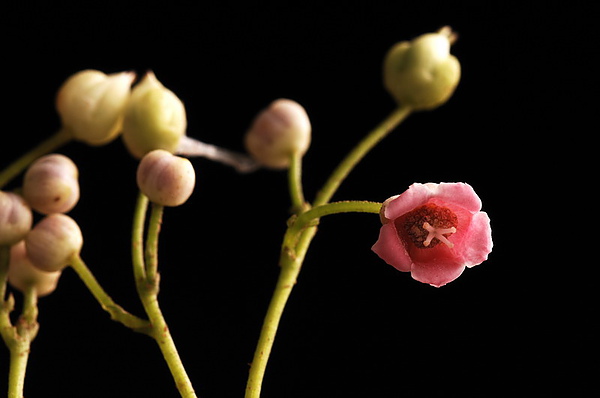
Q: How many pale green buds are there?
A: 3